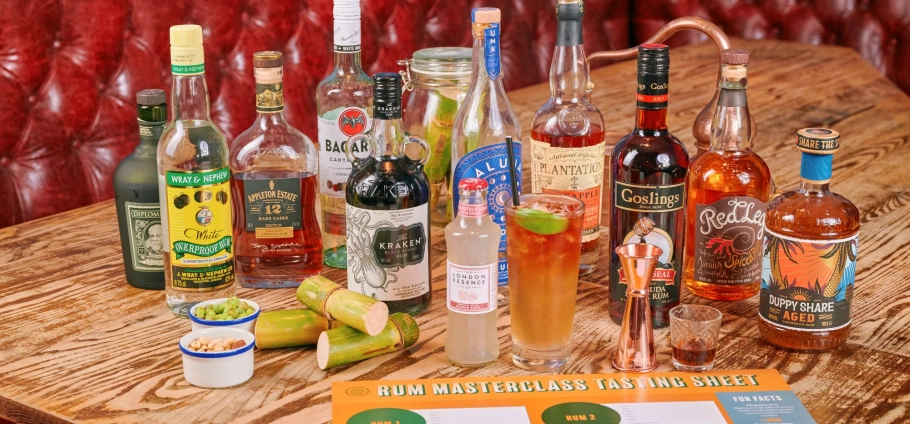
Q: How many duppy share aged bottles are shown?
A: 1